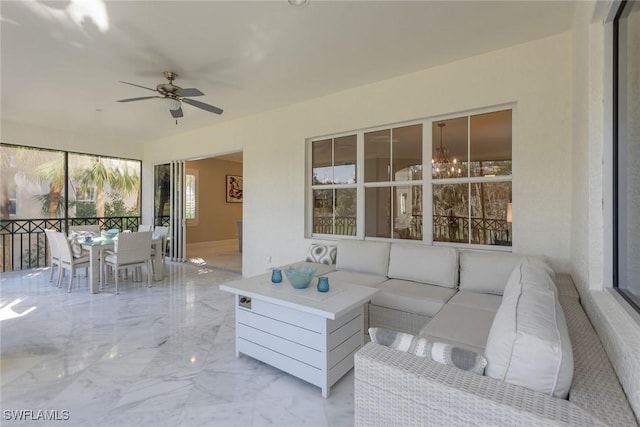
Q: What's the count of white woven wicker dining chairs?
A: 6